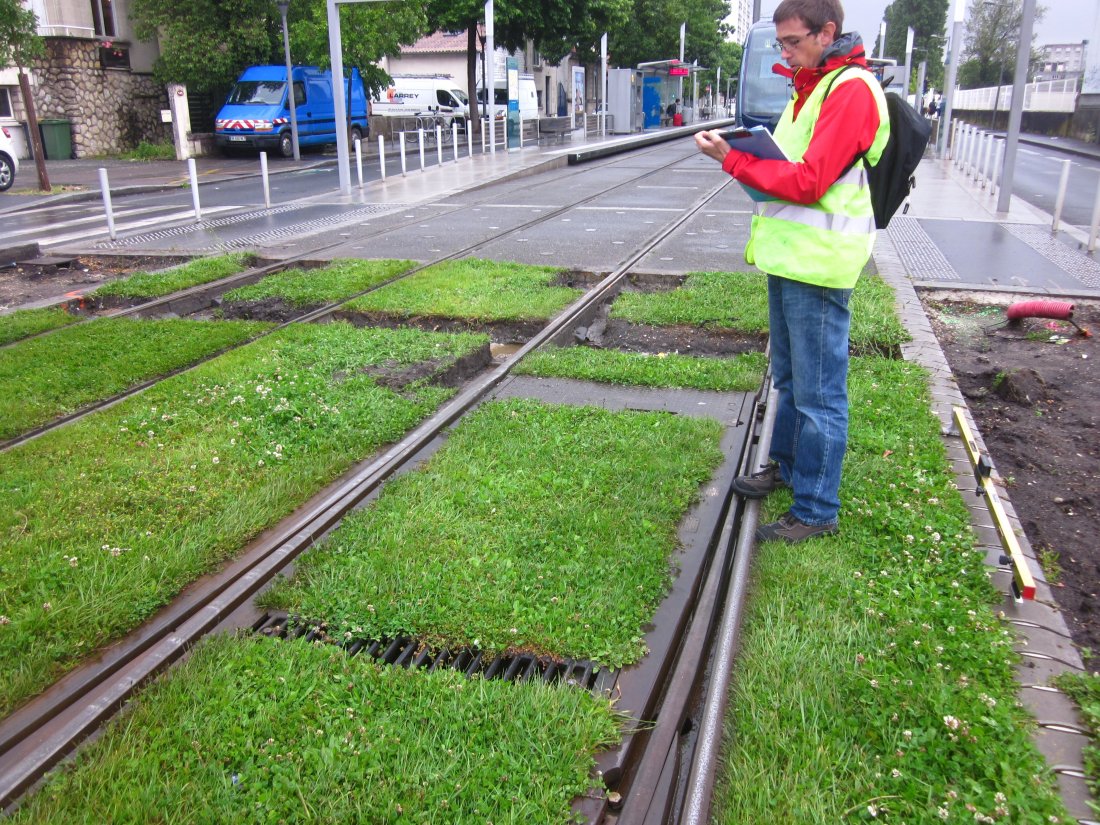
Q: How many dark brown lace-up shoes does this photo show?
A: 2